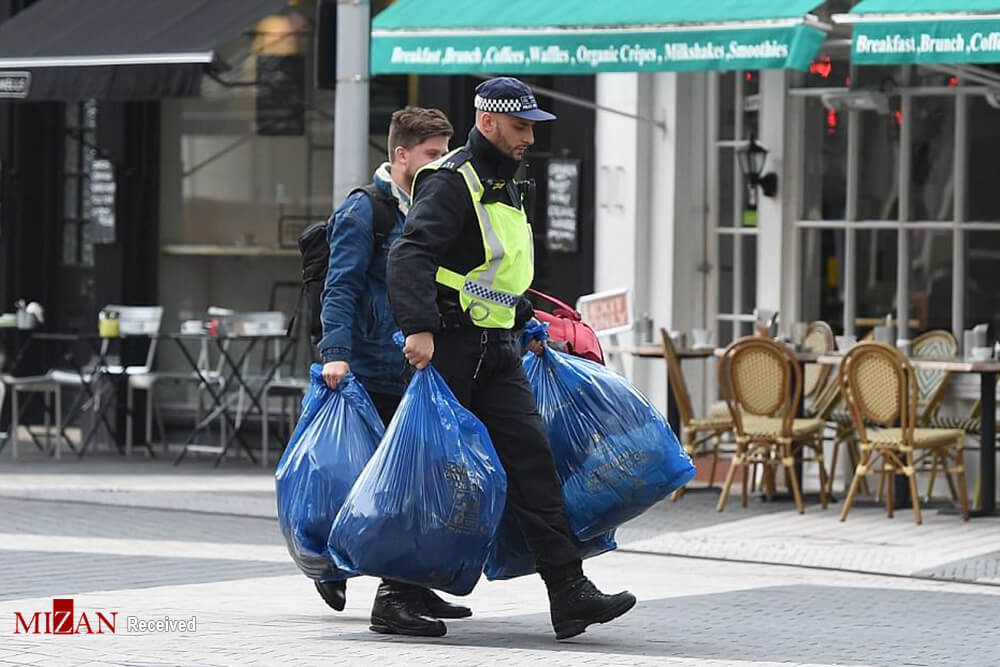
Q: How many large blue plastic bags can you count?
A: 4